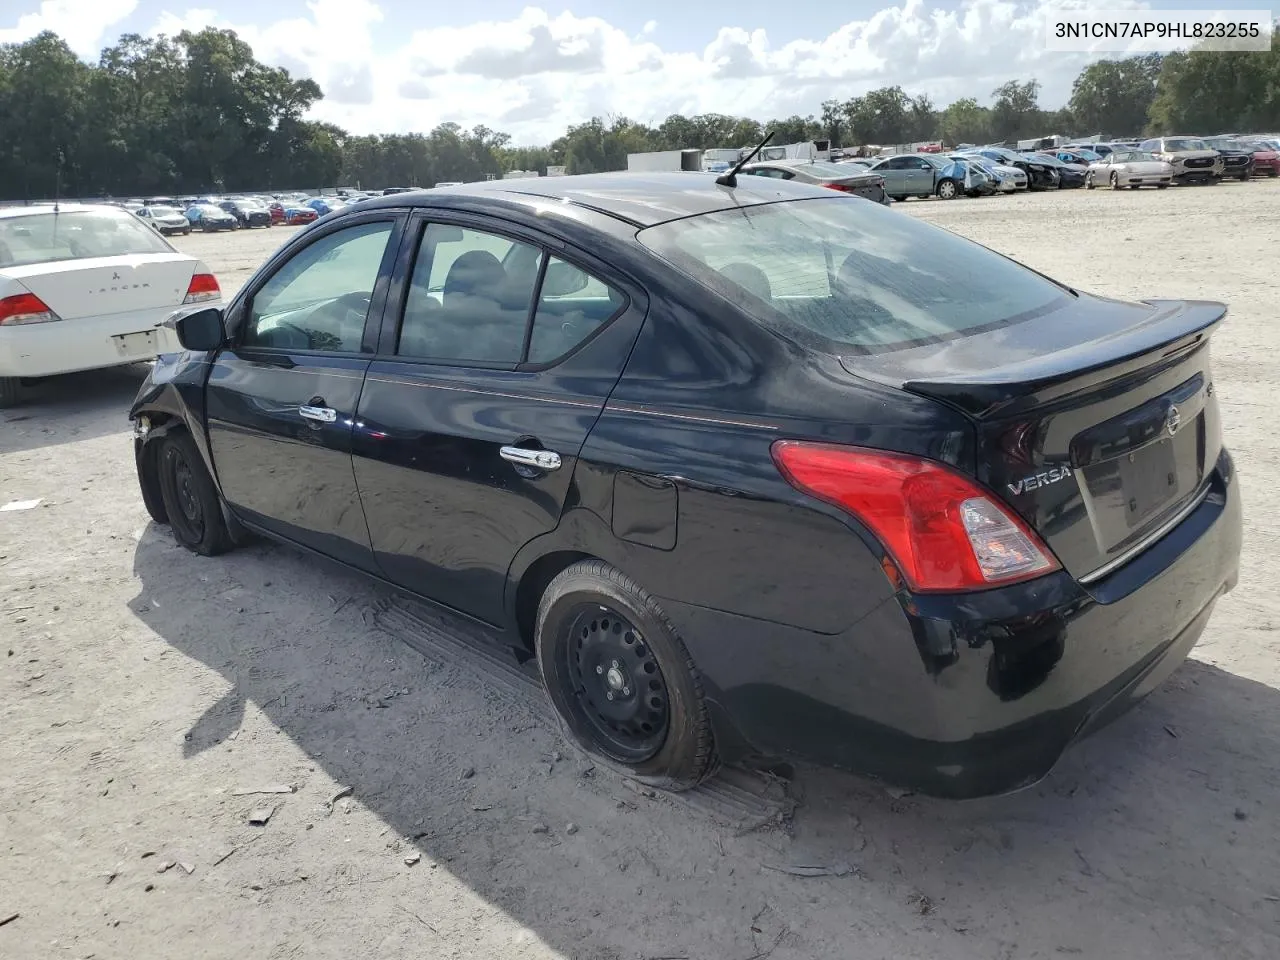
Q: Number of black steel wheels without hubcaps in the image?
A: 2